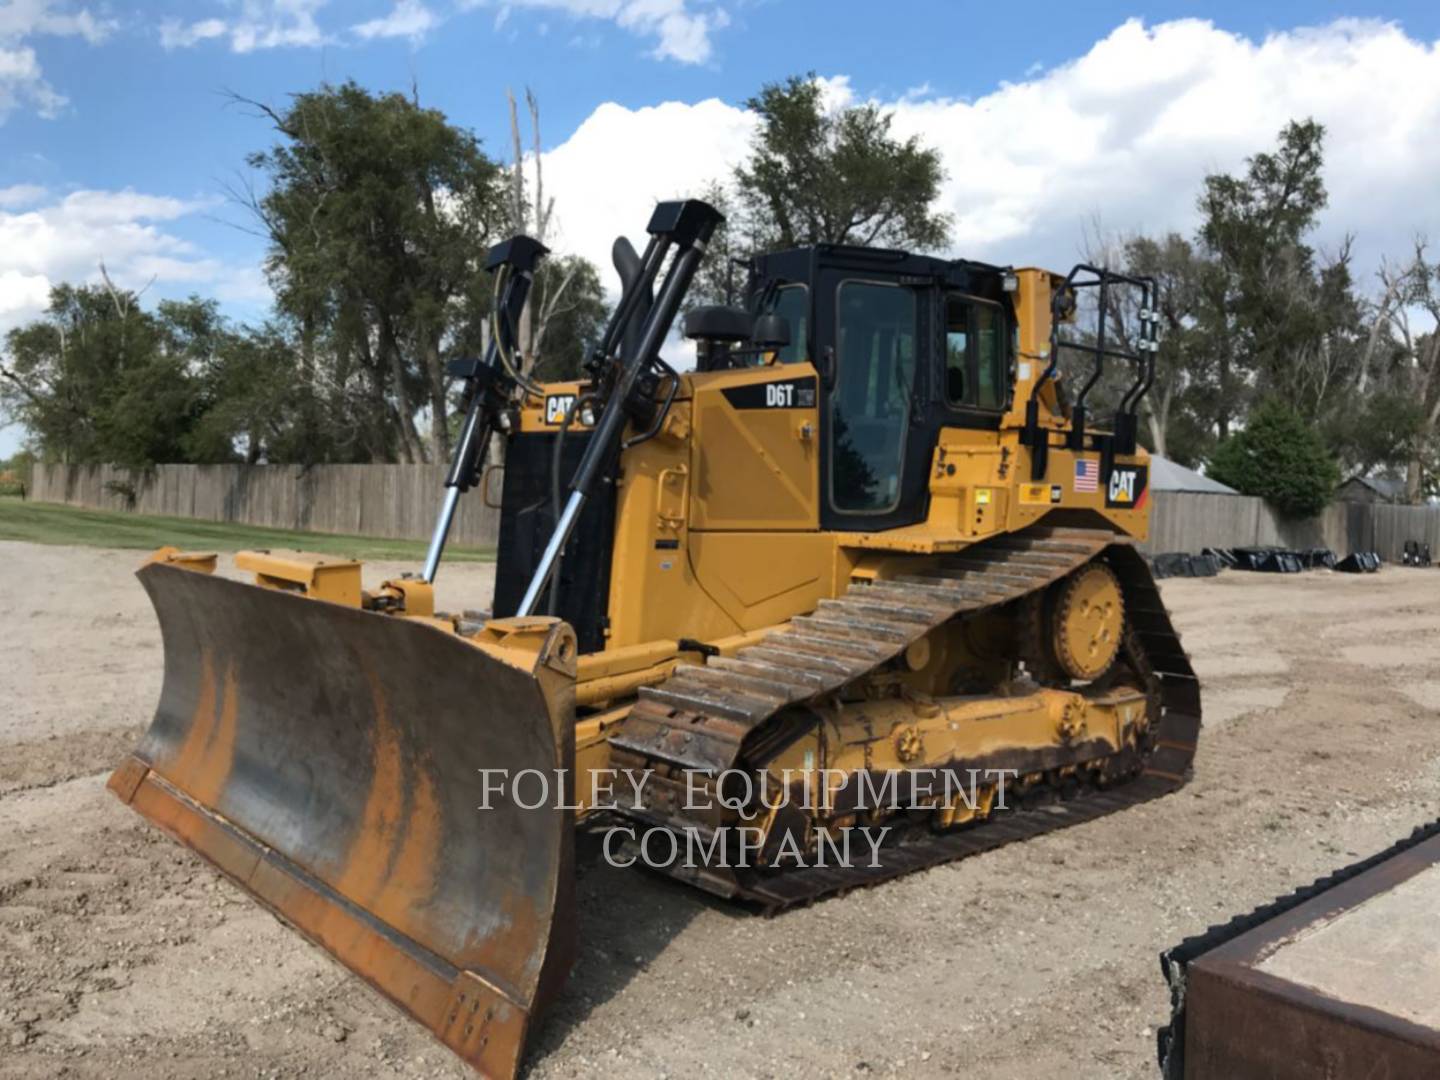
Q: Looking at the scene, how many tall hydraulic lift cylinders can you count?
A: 2